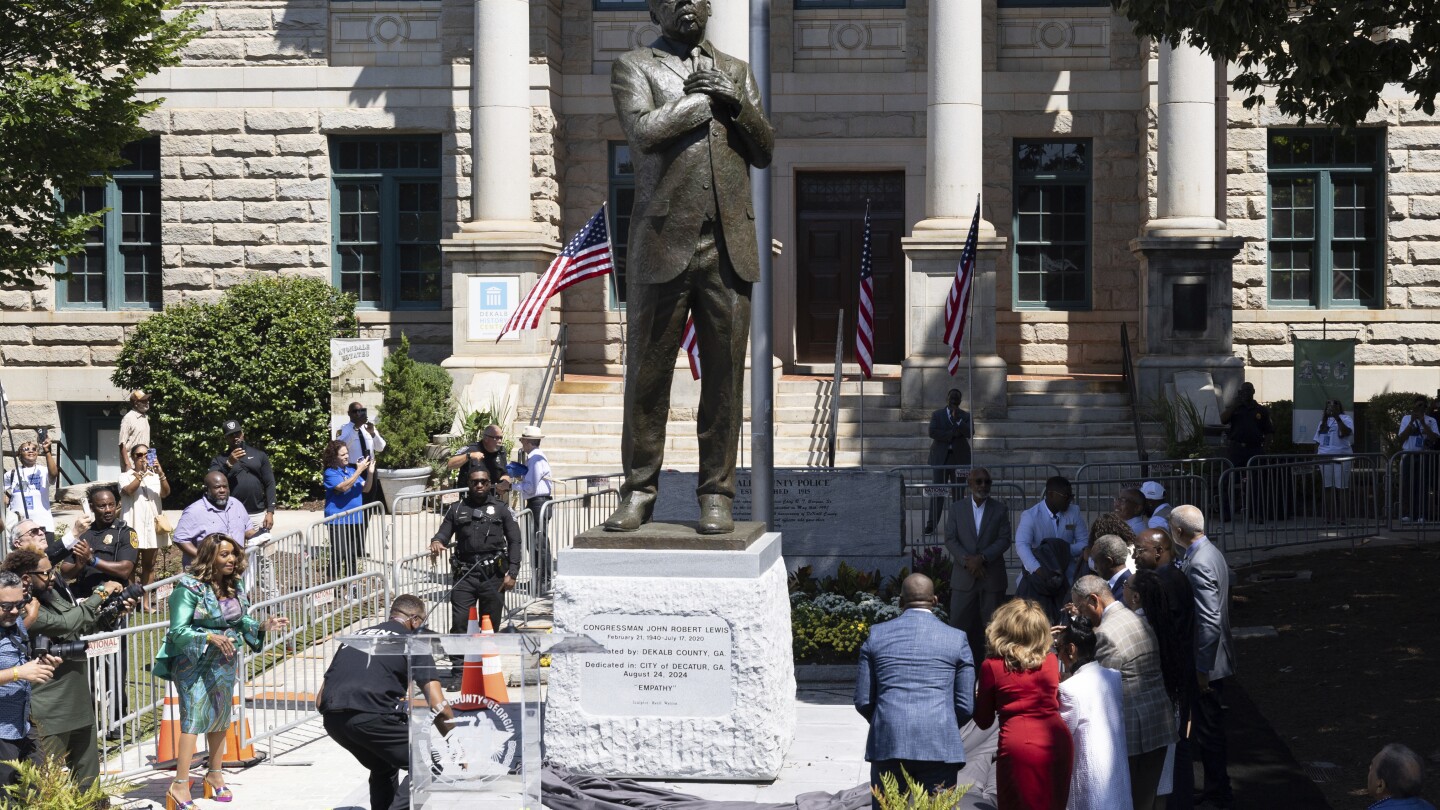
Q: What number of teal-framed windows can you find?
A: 5